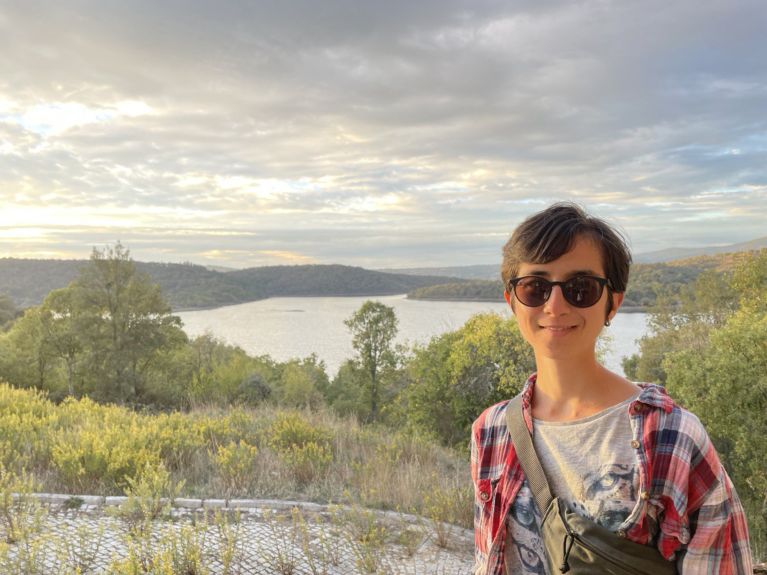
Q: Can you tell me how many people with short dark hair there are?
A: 1